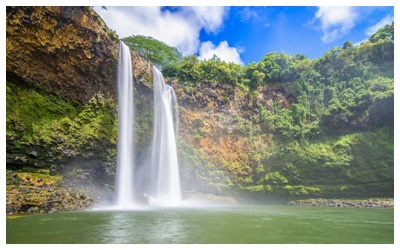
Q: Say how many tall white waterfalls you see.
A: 2